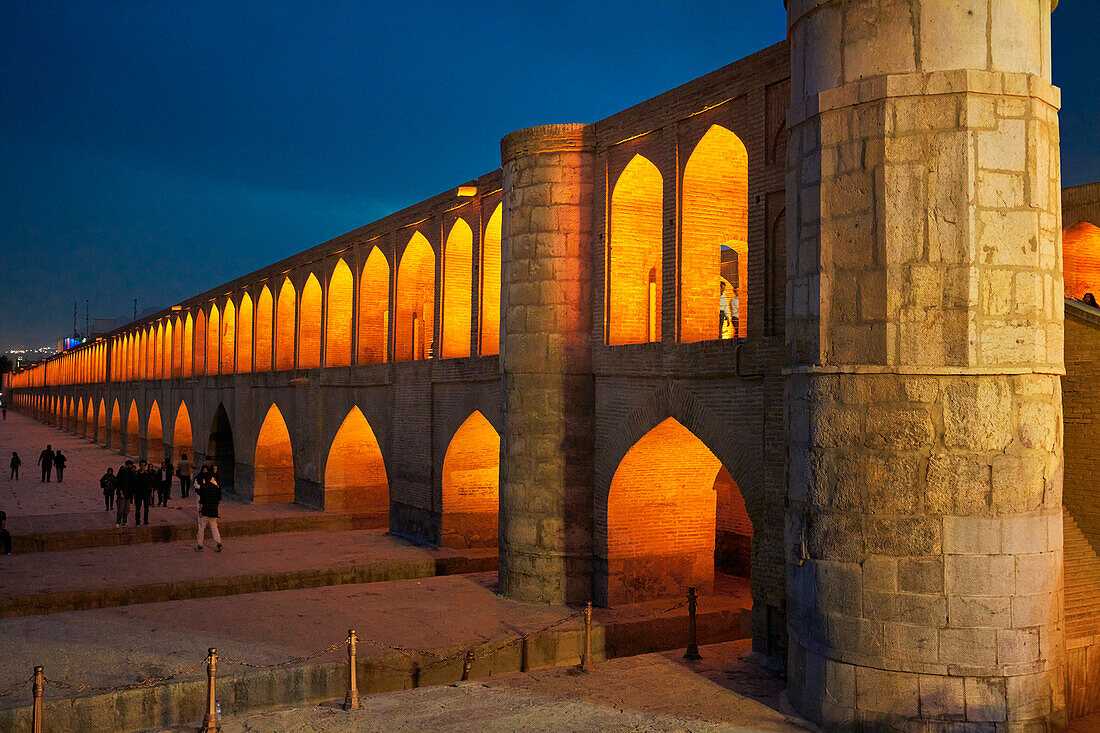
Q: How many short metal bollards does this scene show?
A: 6